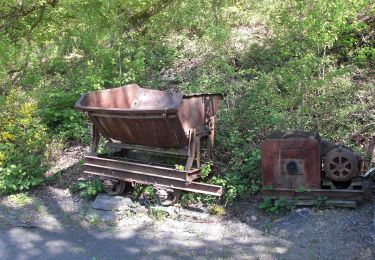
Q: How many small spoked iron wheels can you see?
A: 2